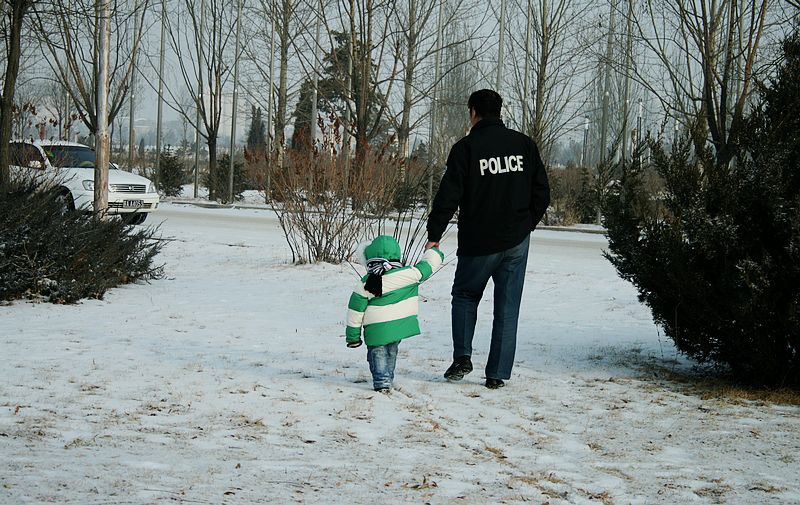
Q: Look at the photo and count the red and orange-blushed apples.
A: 0